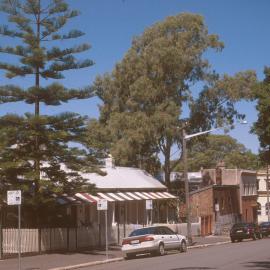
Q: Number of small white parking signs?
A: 3